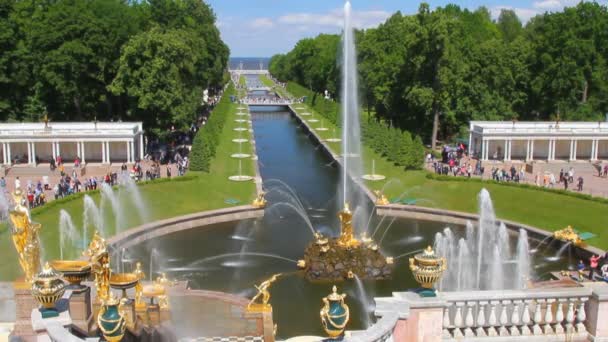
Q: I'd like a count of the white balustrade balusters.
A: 13